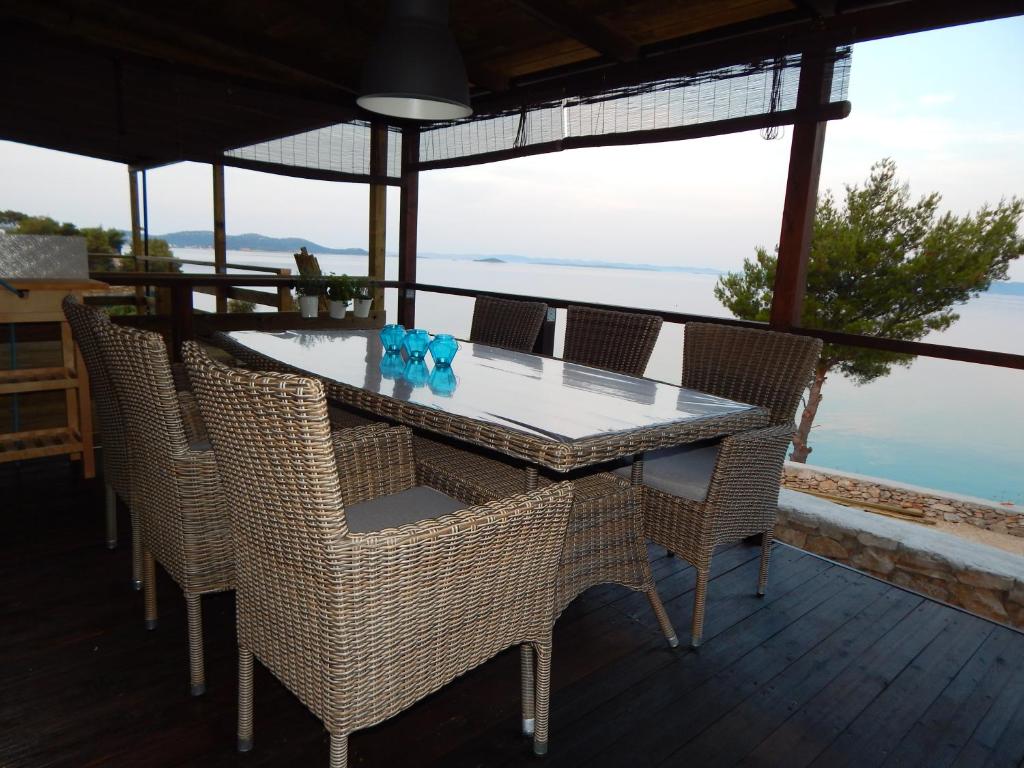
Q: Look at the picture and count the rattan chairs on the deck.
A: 6